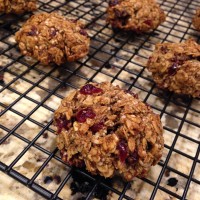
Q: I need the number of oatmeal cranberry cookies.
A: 6